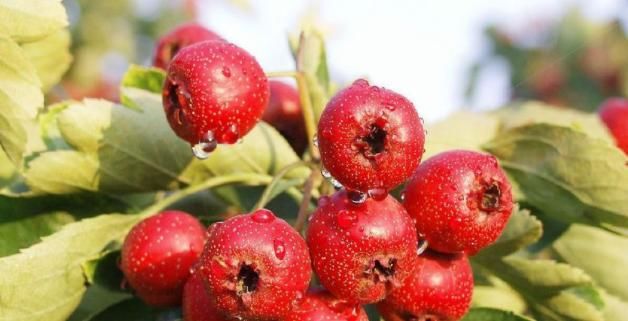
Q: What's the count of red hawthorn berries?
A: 12